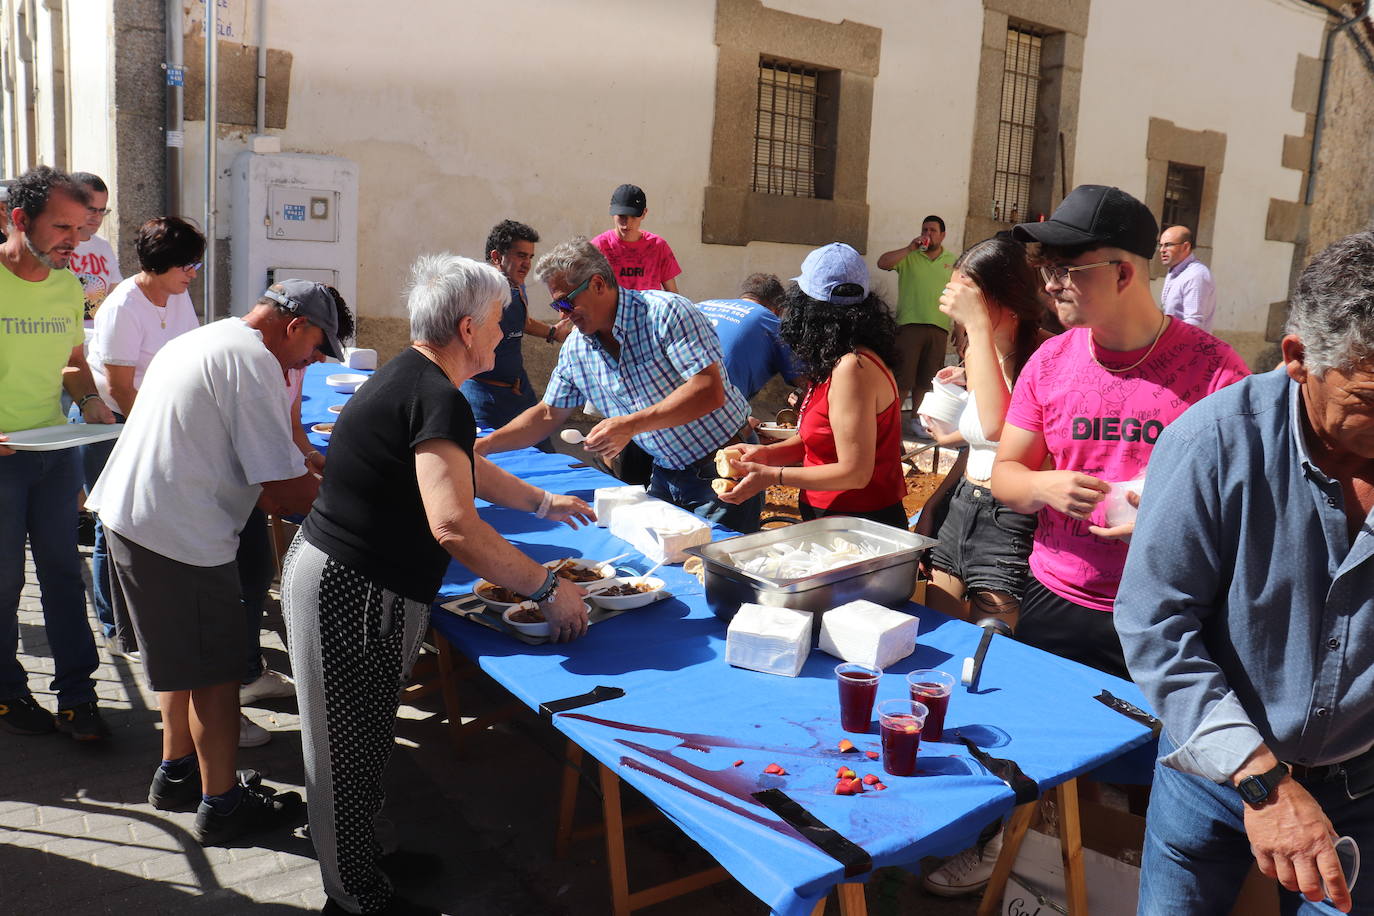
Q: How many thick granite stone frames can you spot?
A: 3